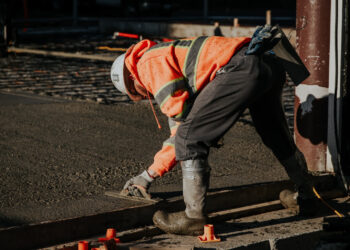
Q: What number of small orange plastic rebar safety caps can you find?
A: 3